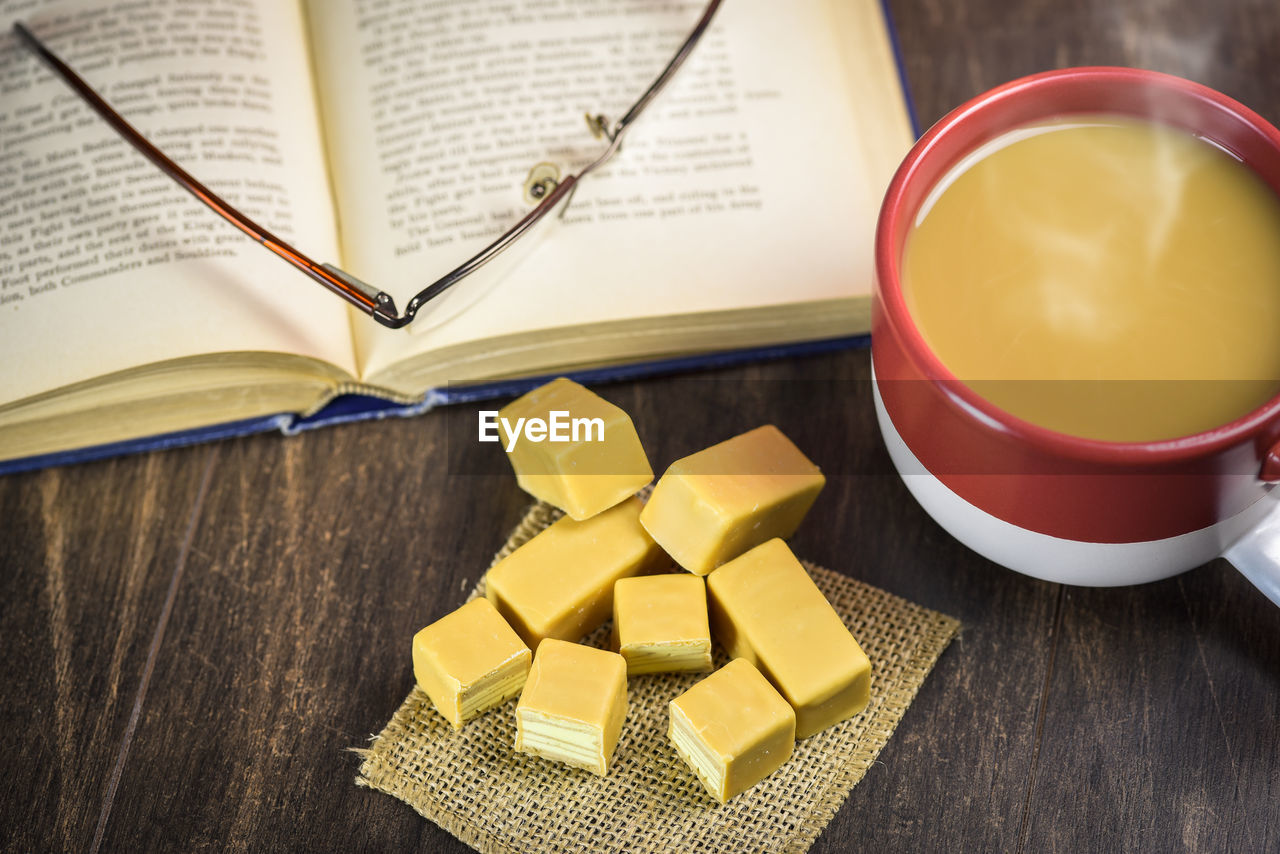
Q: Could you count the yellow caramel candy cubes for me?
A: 8